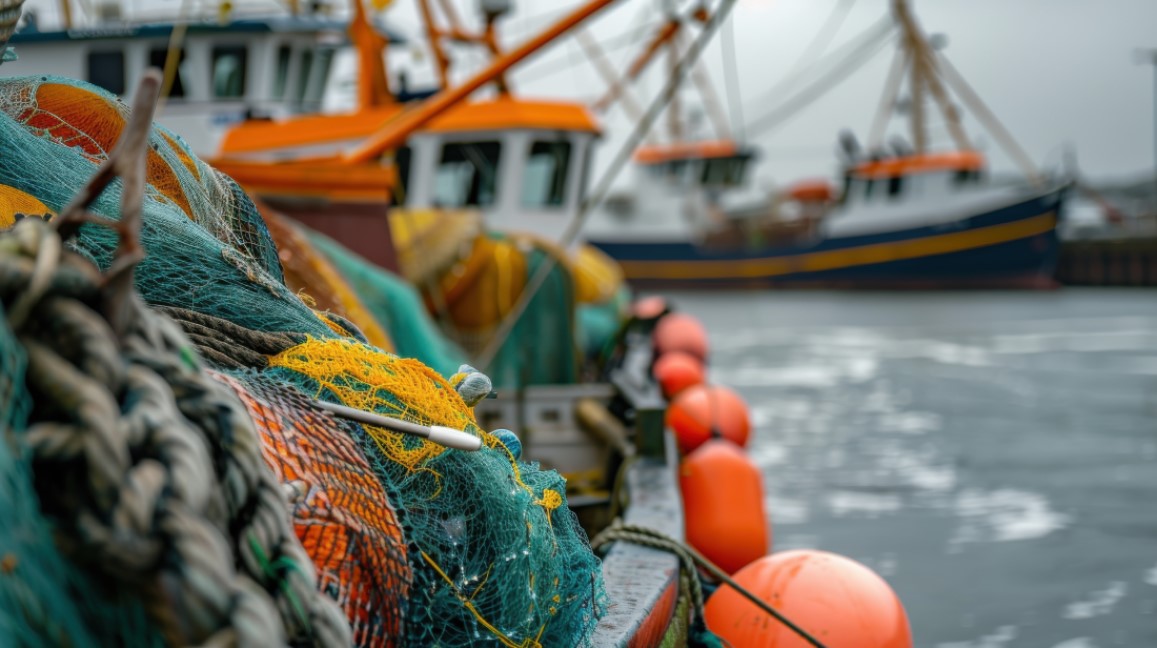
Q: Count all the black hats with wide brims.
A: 0